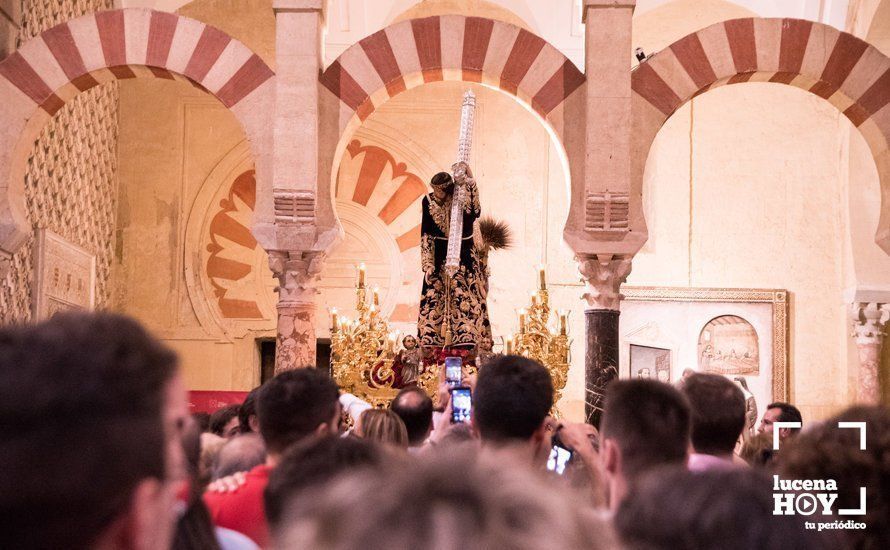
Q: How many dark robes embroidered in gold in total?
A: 1